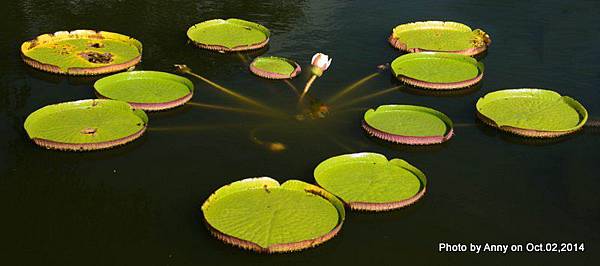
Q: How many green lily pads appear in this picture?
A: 11